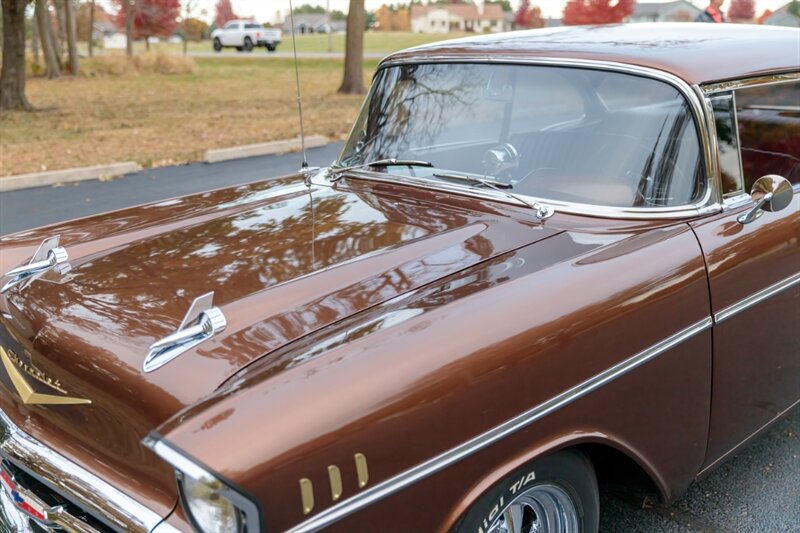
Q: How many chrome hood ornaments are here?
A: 2